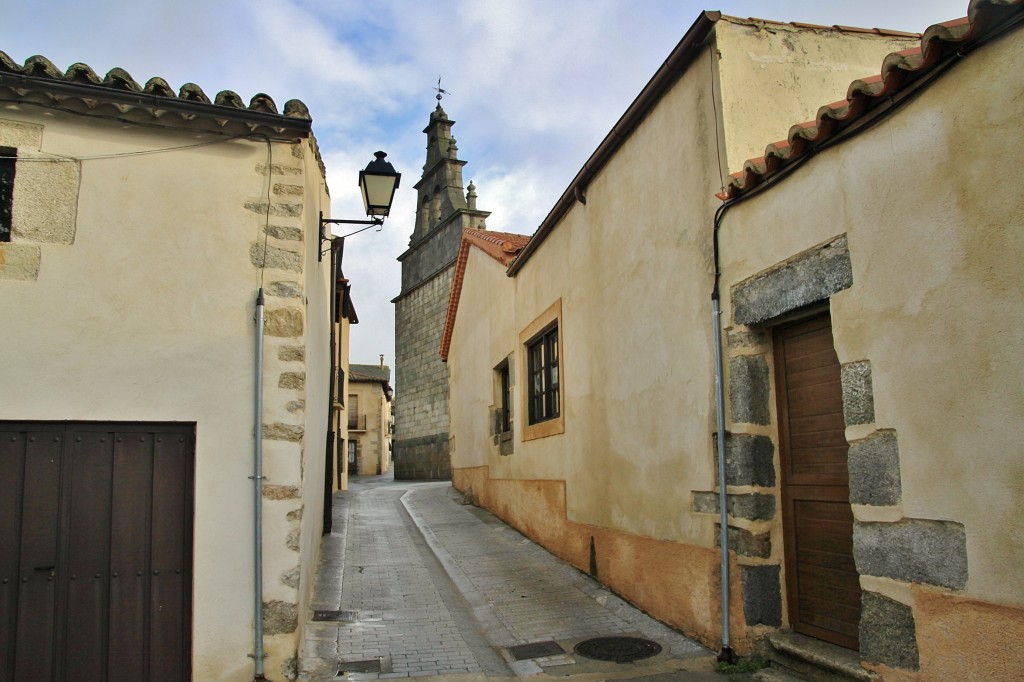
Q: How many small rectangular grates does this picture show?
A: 3